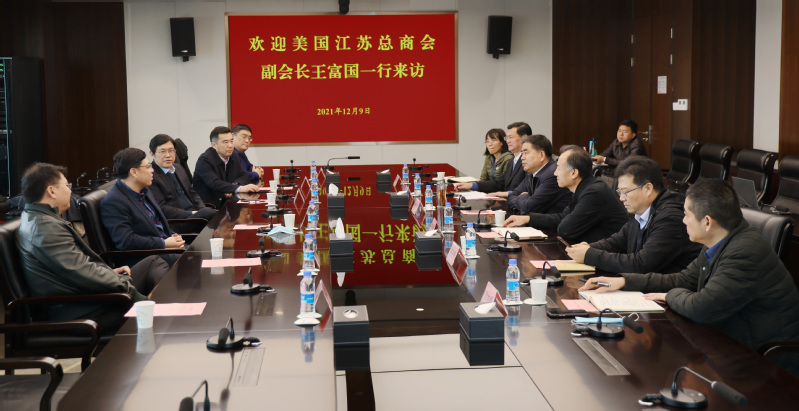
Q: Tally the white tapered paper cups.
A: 10